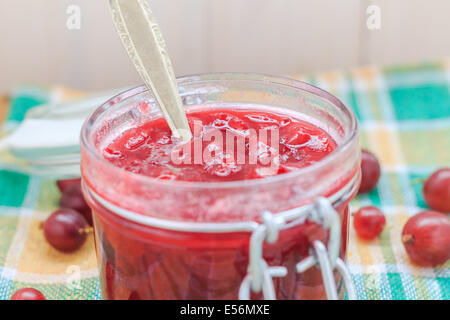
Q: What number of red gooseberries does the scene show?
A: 8